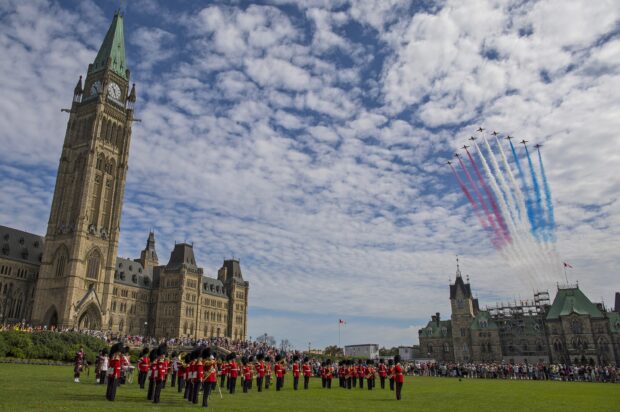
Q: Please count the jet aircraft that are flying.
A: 9